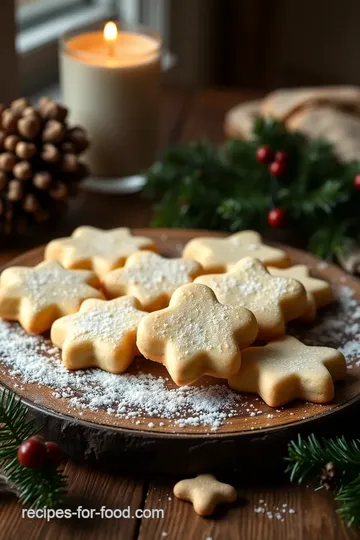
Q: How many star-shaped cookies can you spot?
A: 10